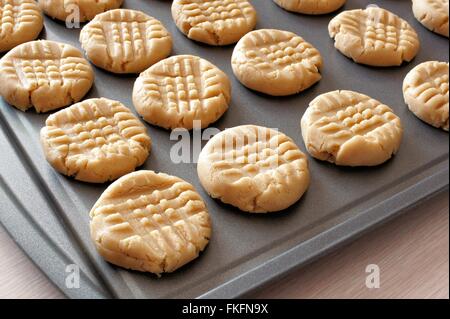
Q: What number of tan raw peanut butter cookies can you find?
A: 15